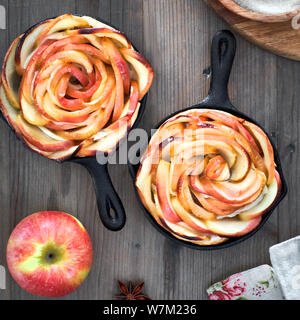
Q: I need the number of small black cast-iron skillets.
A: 2